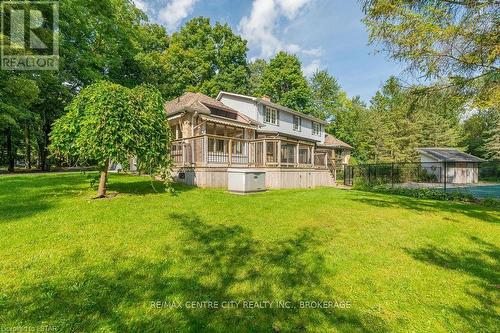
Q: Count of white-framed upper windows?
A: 3